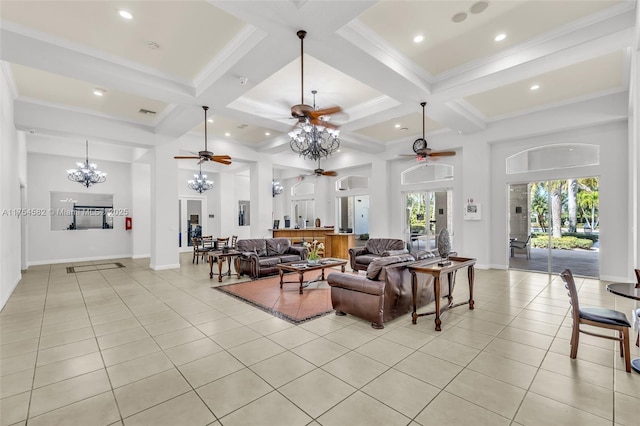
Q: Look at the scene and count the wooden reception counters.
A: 1